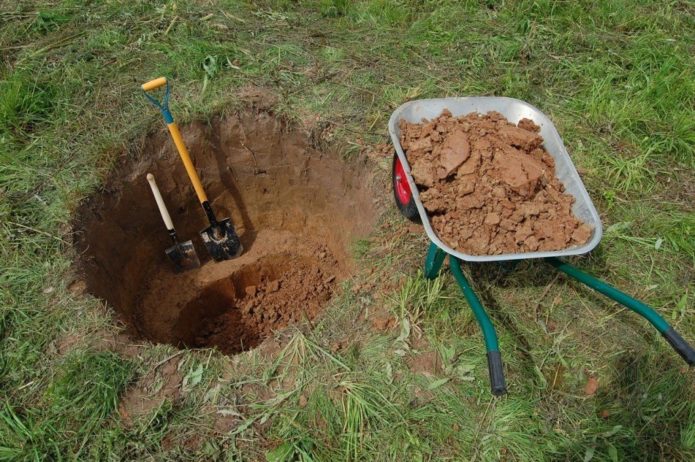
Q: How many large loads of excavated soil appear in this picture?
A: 1